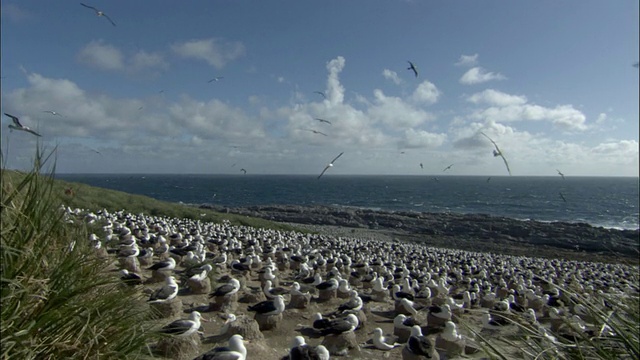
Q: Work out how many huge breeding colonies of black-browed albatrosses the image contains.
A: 1